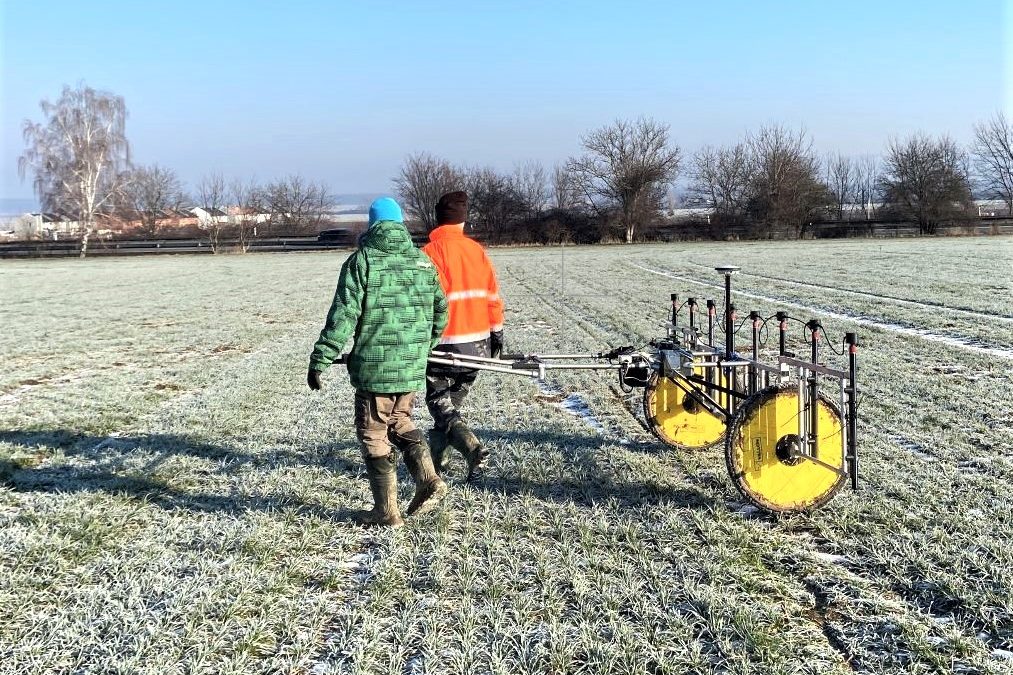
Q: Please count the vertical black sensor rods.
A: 8